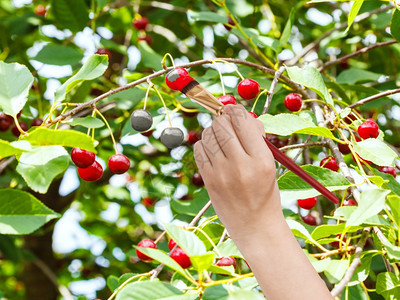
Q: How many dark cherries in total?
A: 2